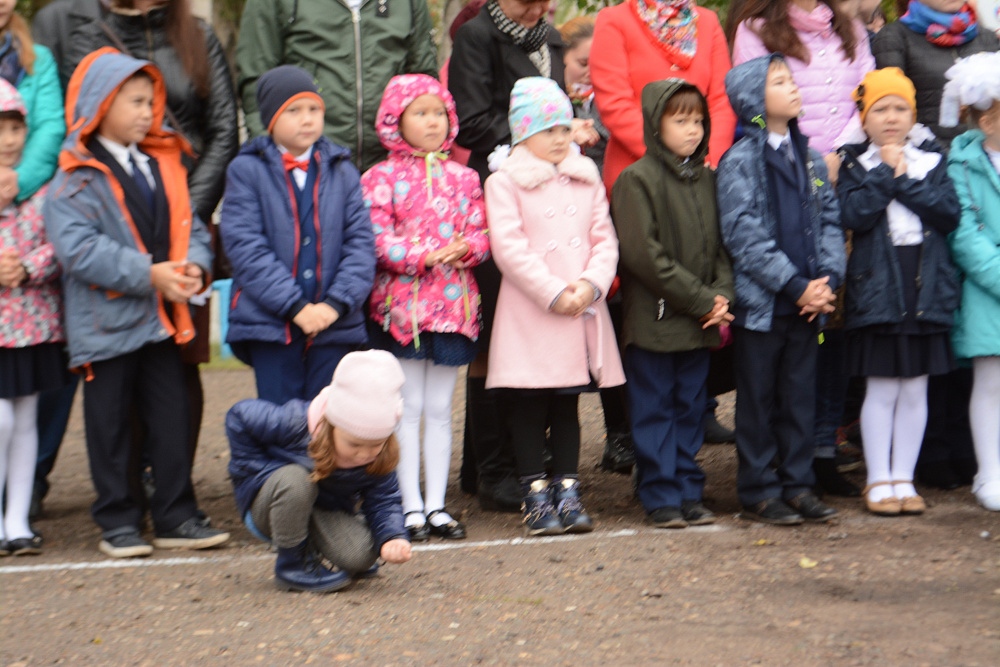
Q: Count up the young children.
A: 10